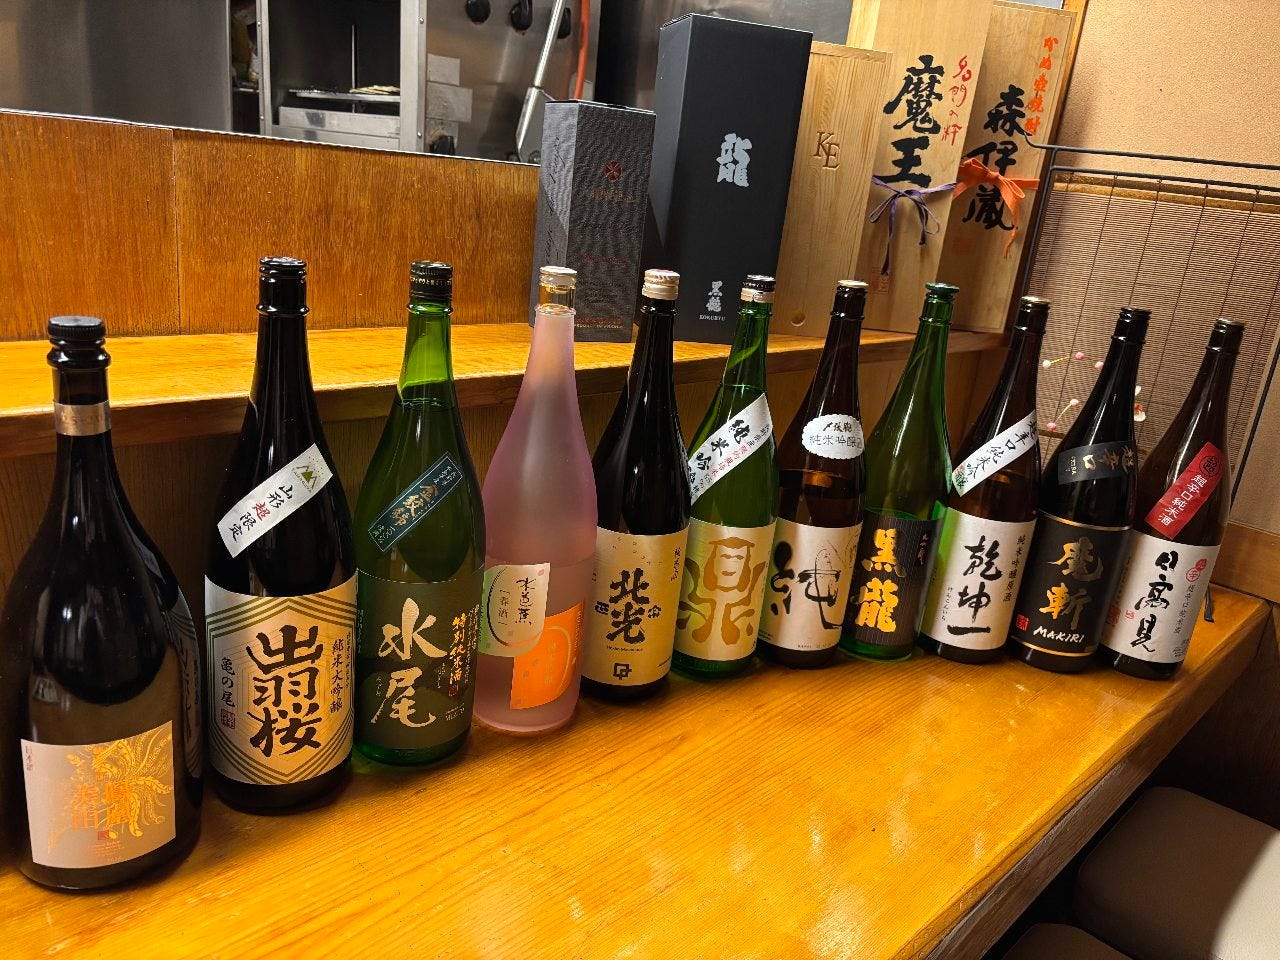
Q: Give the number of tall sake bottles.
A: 11